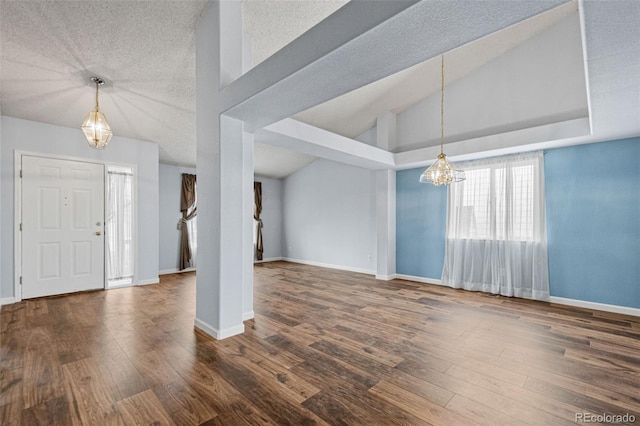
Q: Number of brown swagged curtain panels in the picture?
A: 2